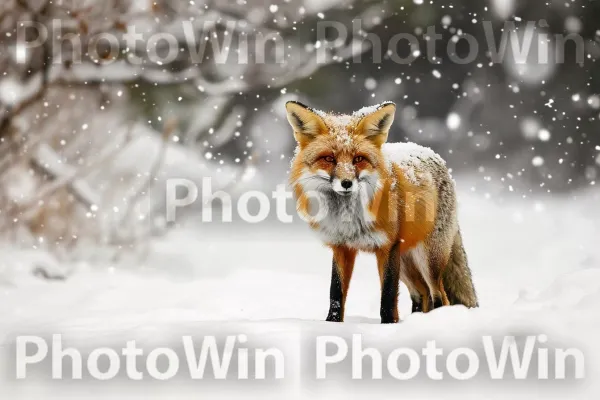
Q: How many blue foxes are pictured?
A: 0